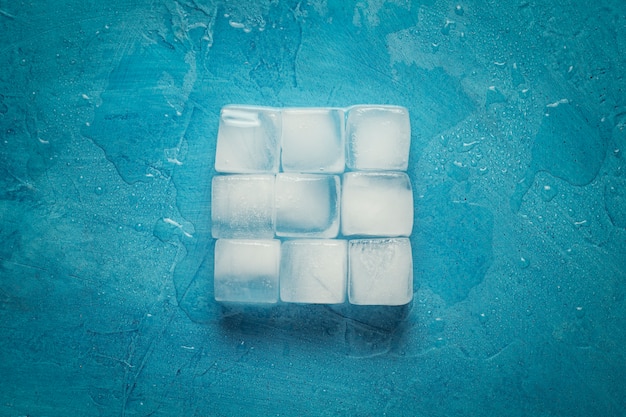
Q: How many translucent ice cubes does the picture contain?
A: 9